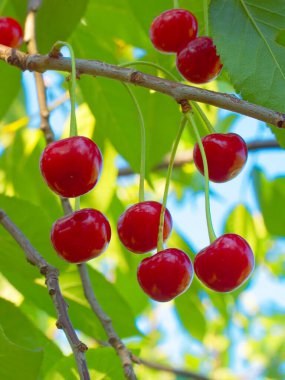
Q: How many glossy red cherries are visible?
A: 9